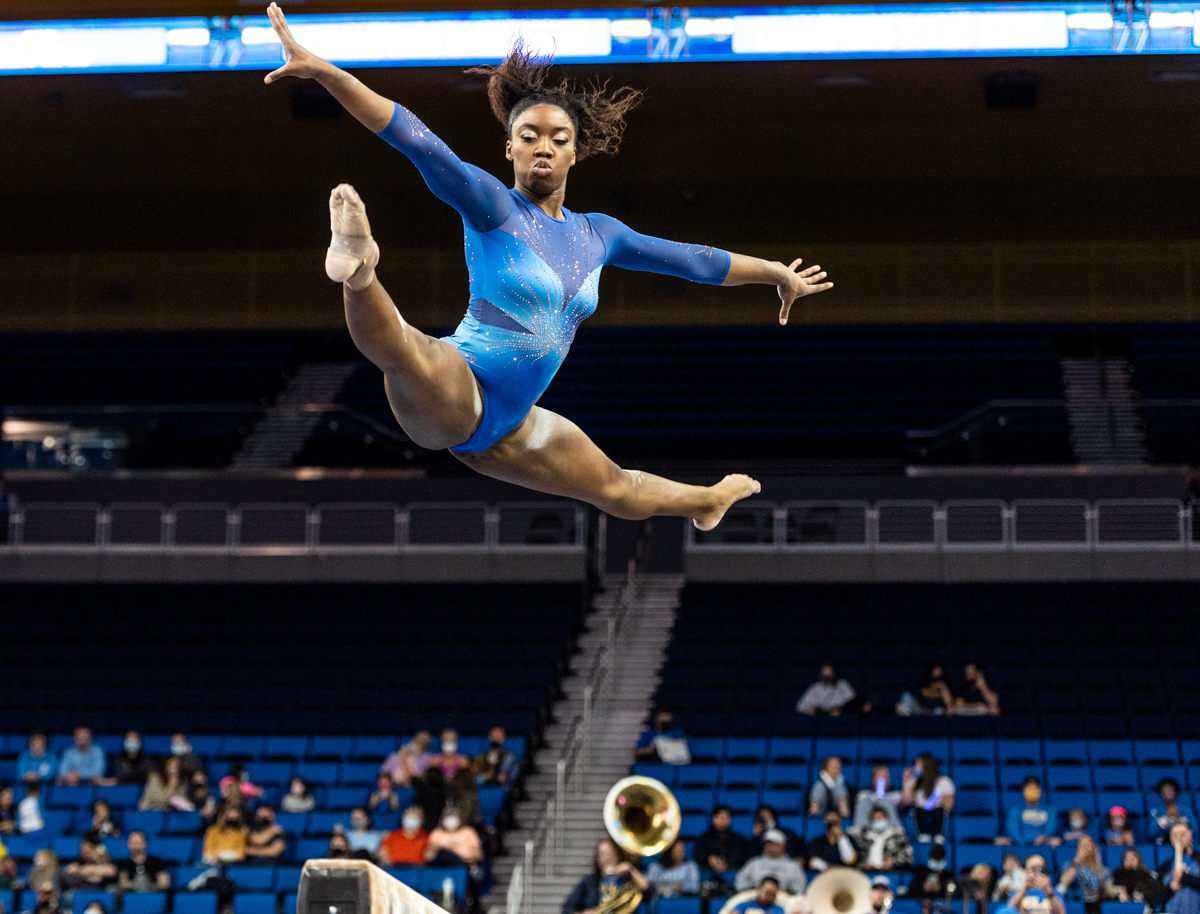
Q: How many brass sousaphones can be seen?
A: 1